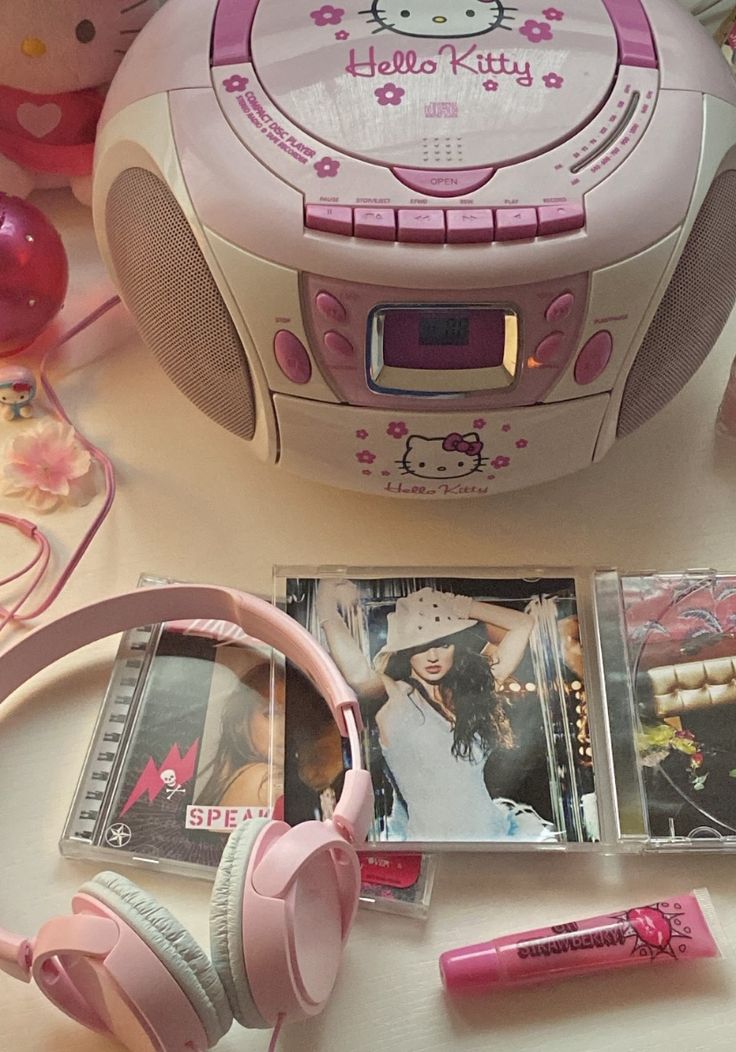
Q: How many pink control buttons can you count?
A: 13